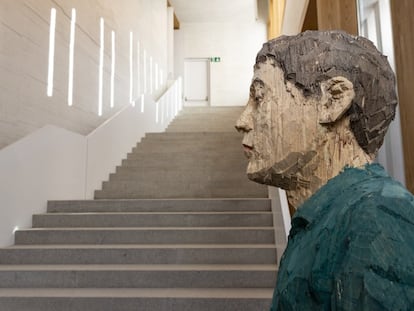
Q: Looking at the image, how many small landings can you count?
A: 2